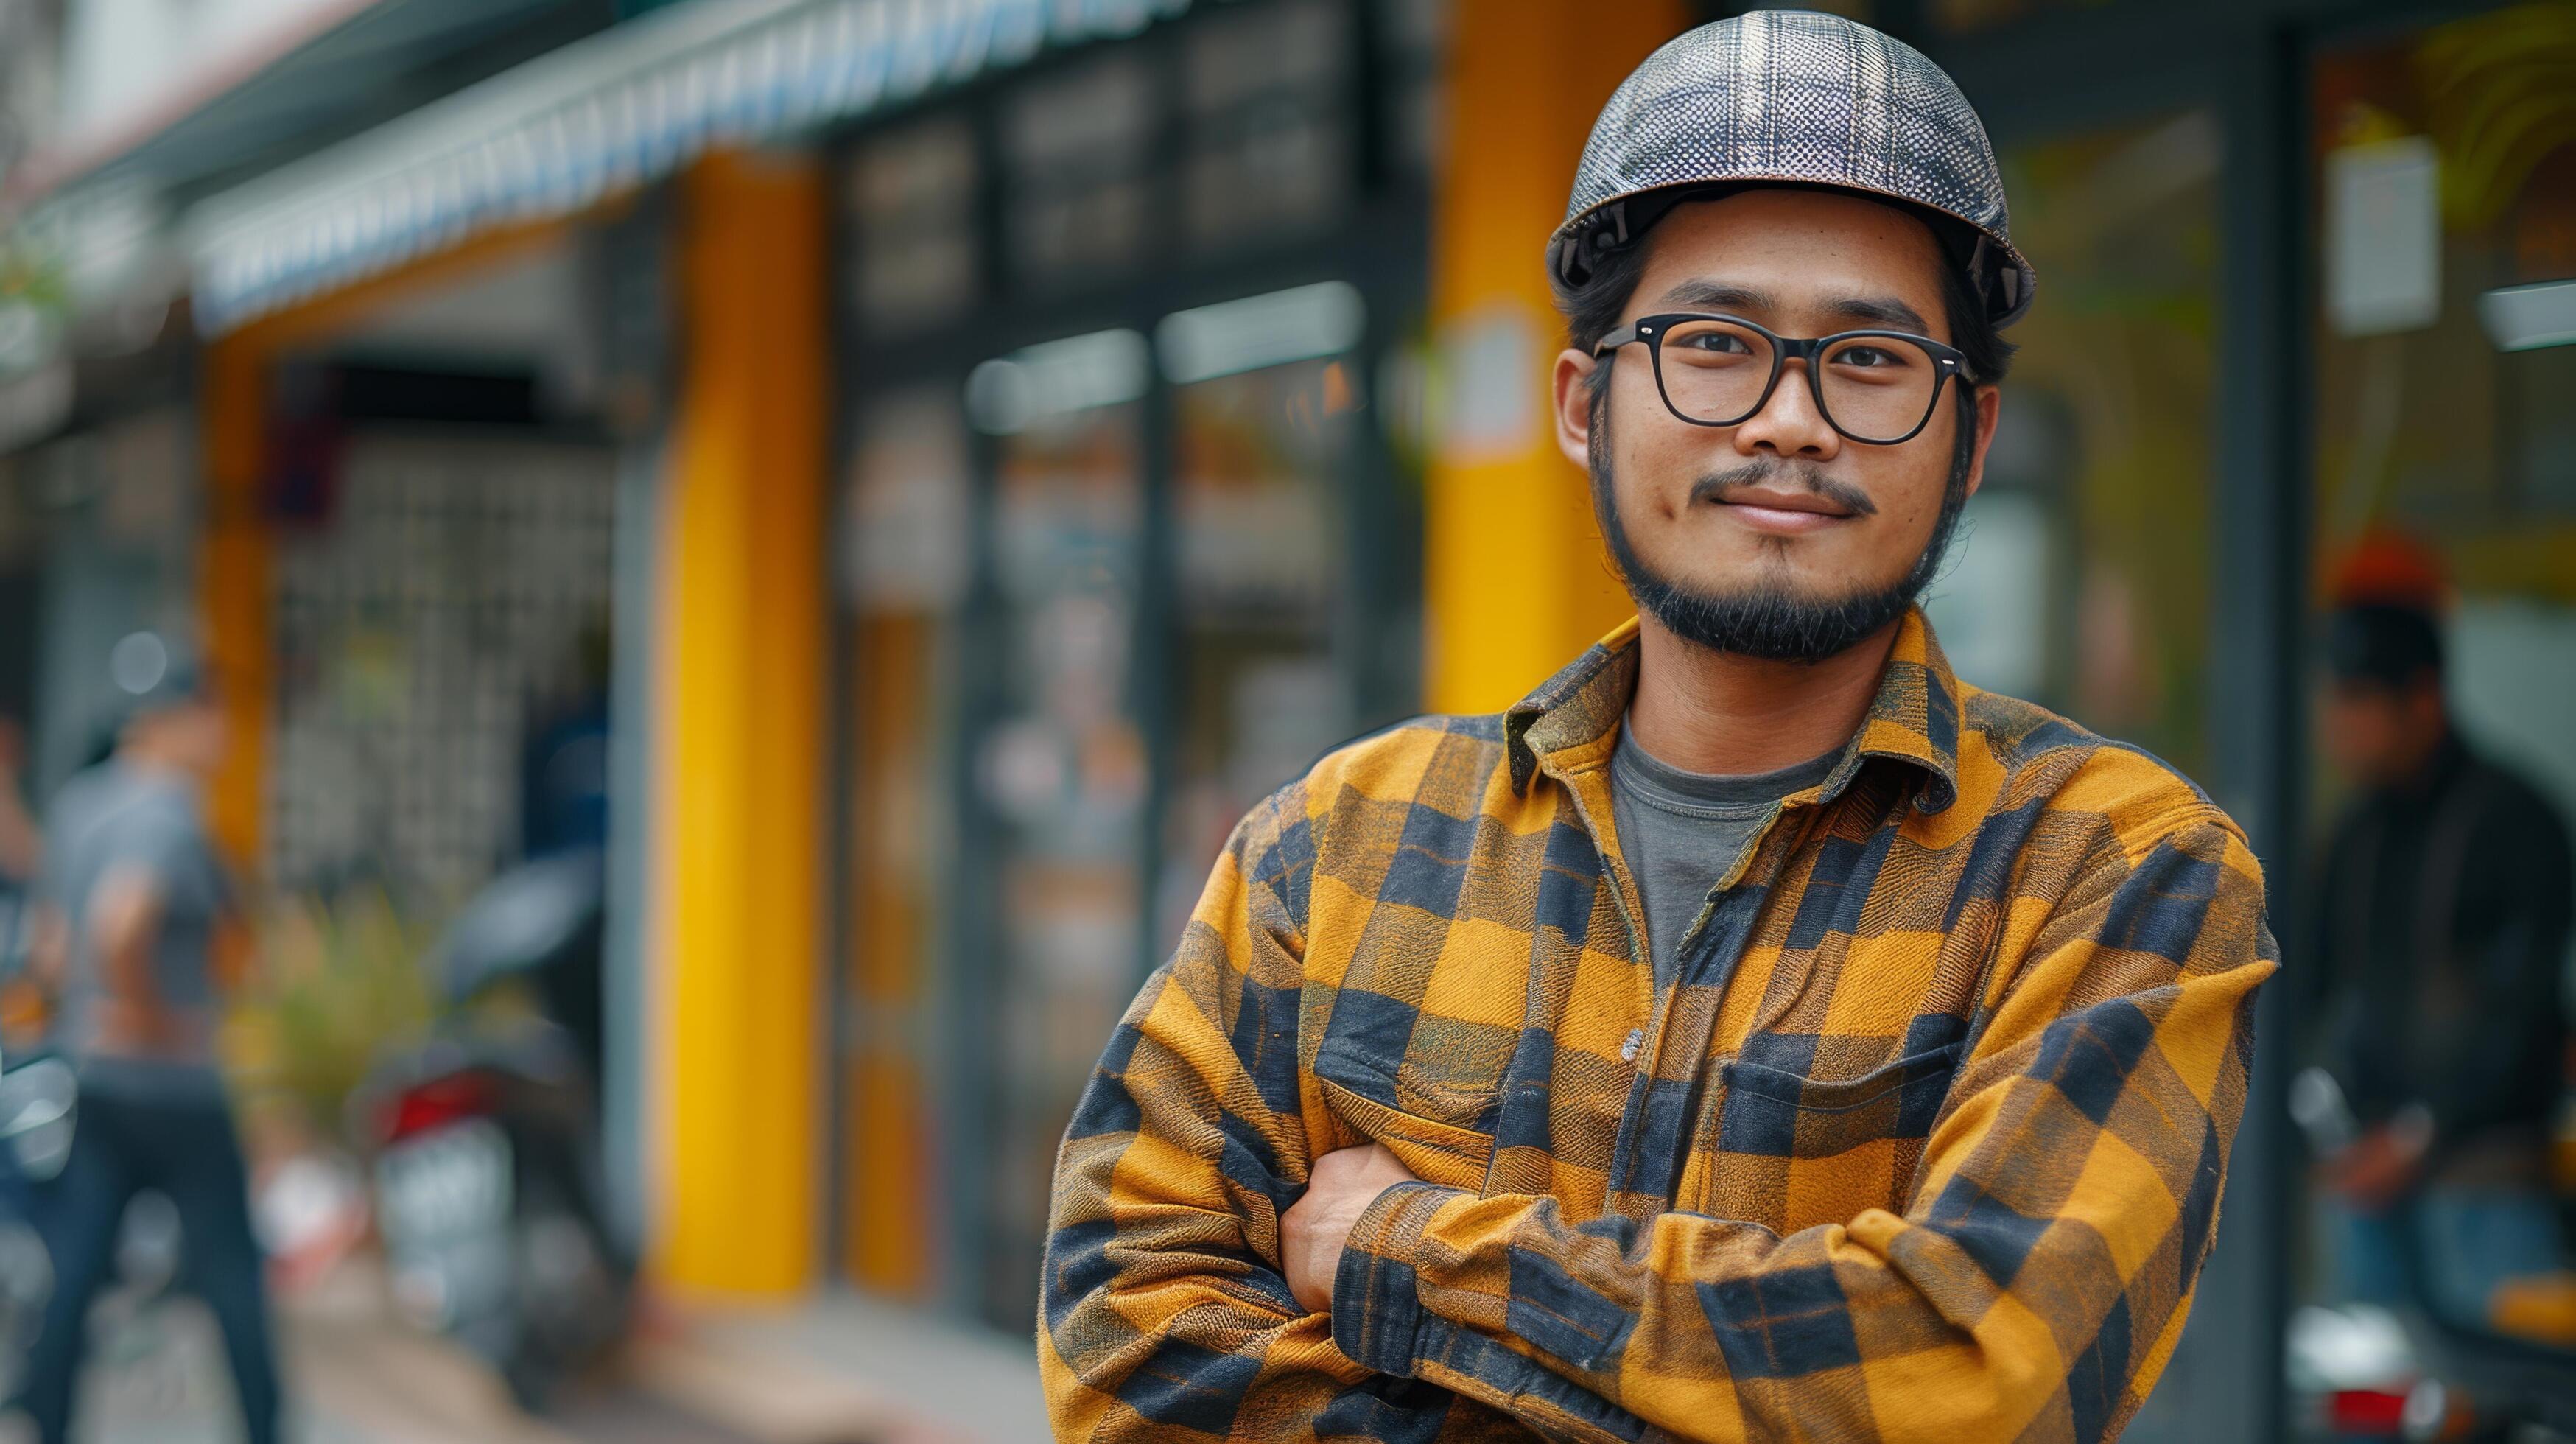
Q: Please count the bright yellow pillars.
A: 2